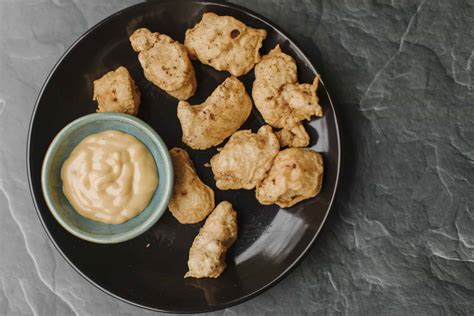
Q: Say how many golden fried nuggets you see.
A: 9